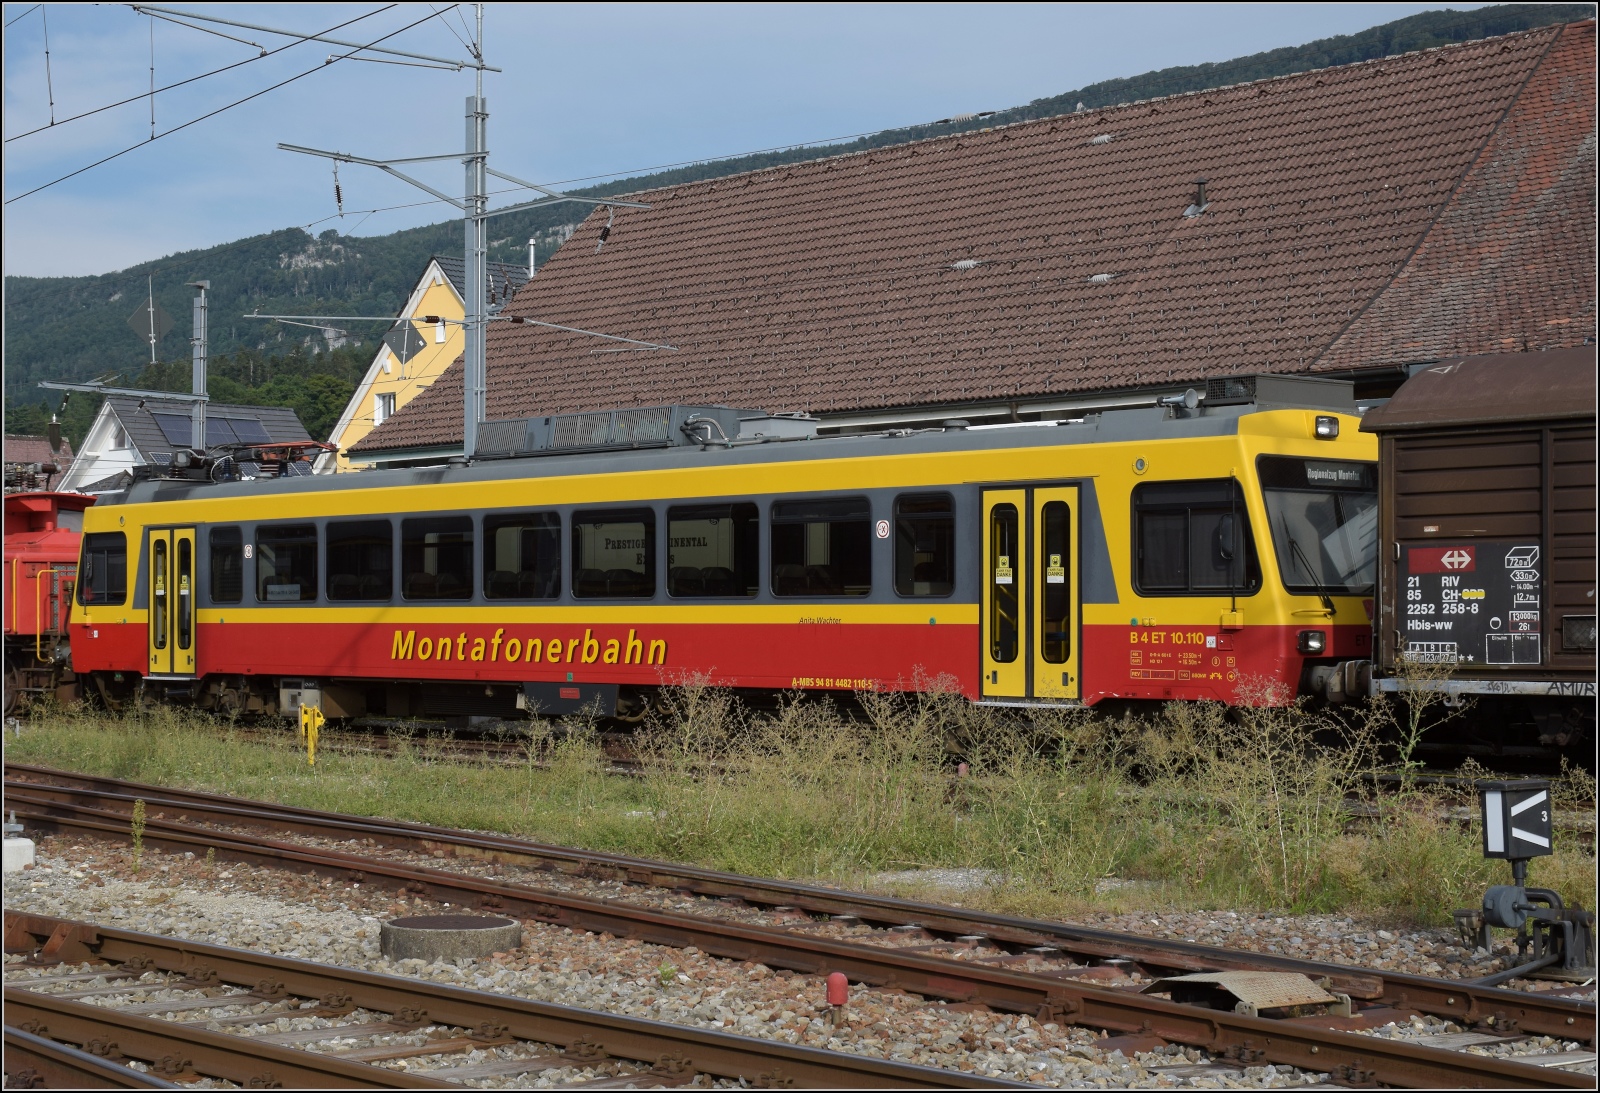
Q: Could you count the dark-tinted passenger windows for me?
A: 9